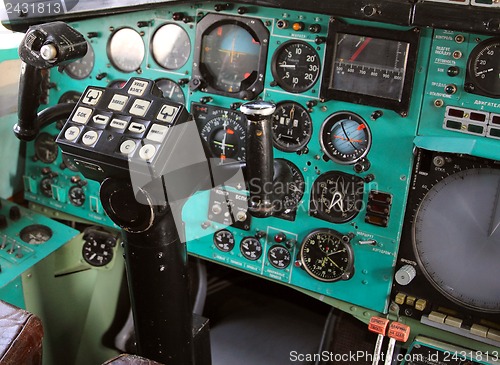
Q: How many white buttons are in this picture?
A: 14